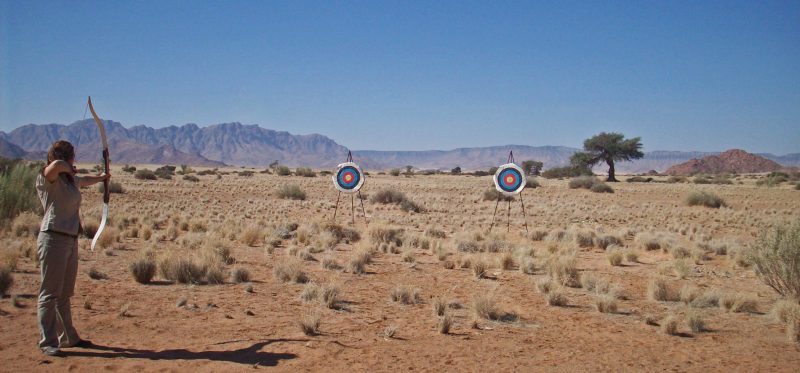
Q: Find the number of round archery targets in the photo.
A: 2